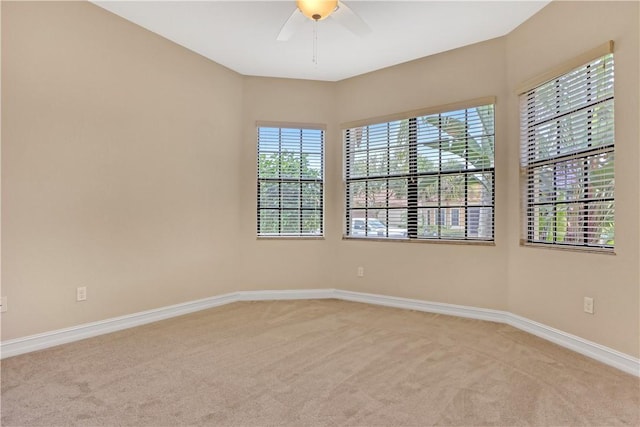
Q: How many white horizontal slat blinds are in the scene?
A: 3